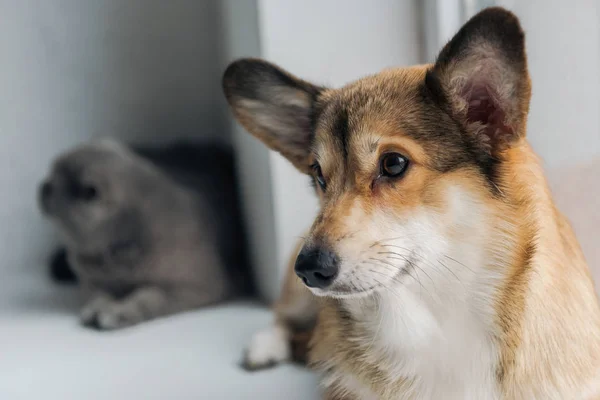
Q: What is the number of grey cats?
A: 1